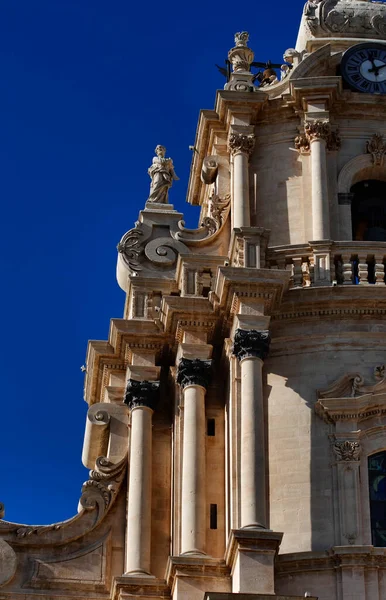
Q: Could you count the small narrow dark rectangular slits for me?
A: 2